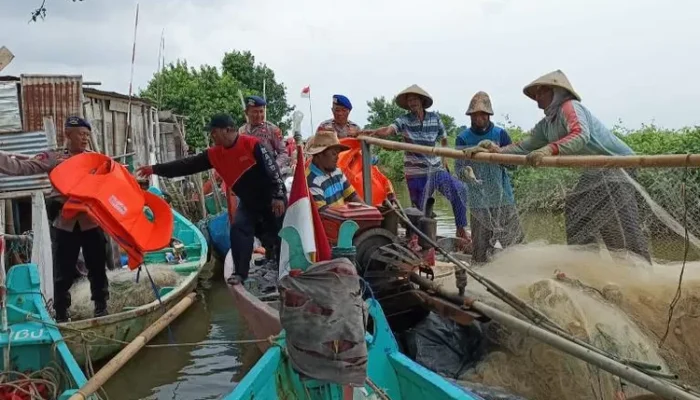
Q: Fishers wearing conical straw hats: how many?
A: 2